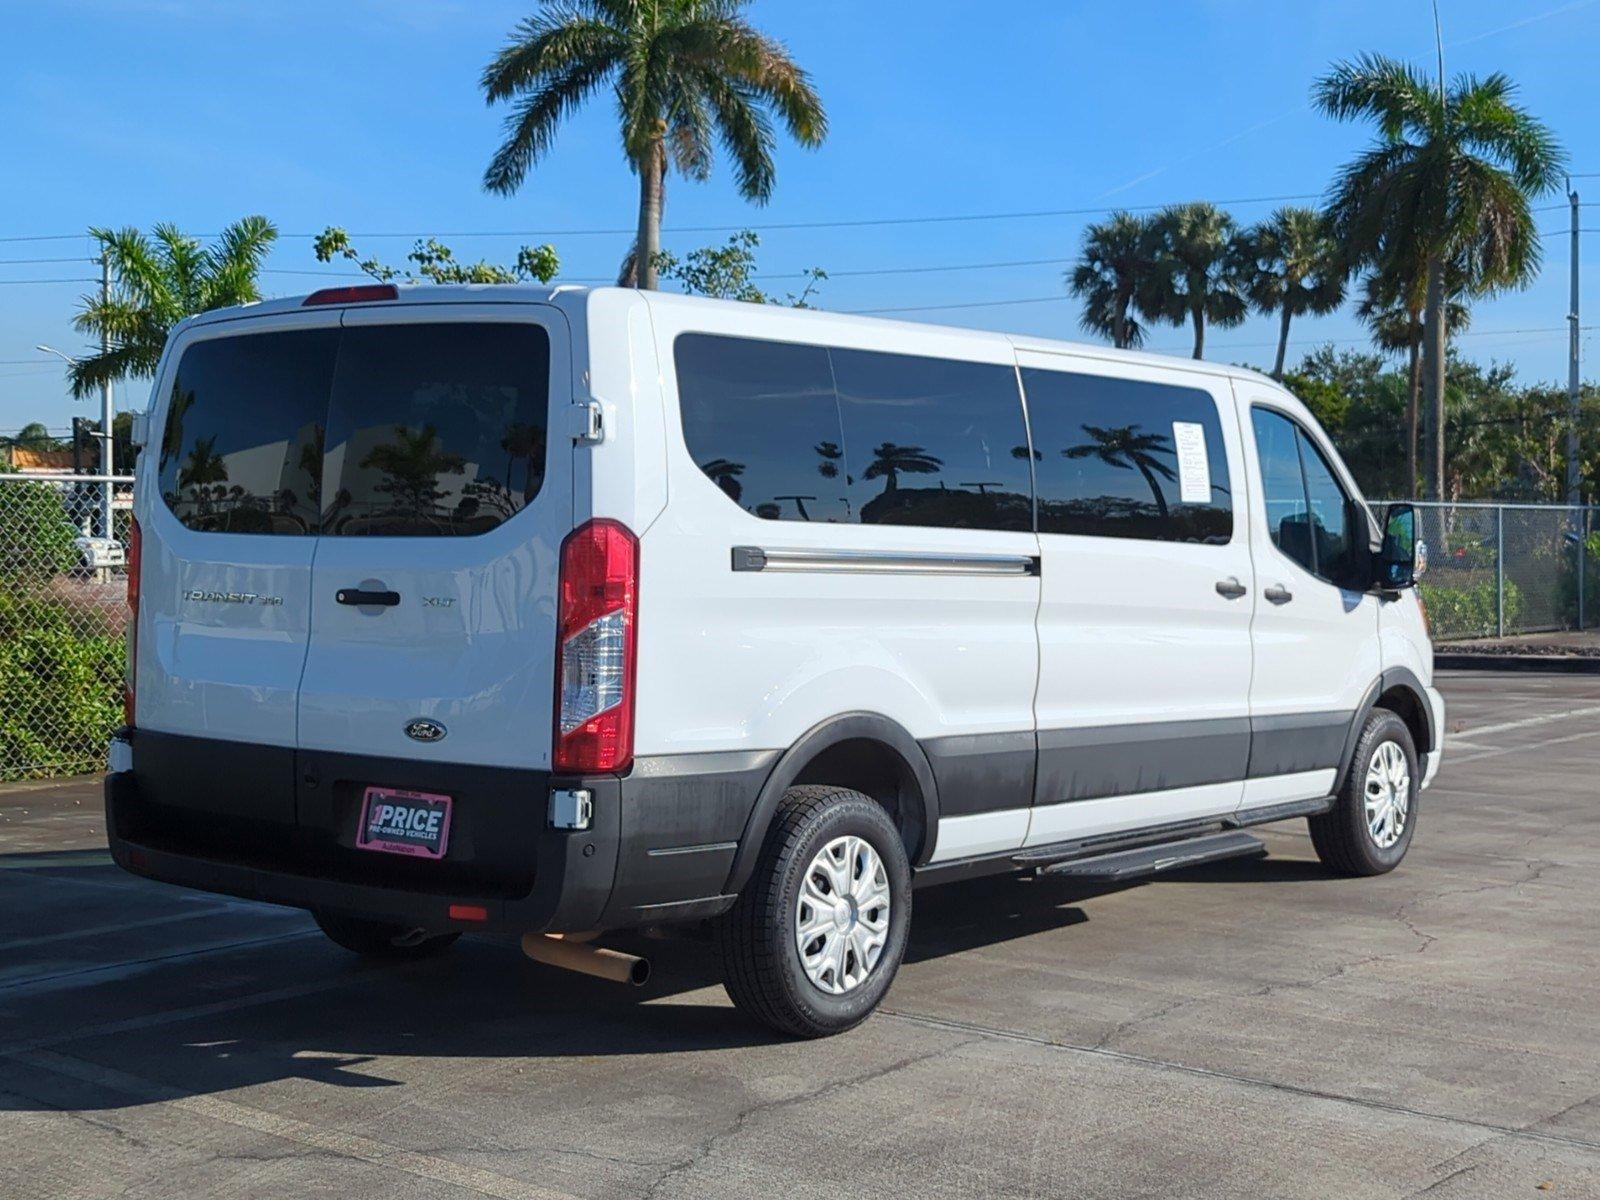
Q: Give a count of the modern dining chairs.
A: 0